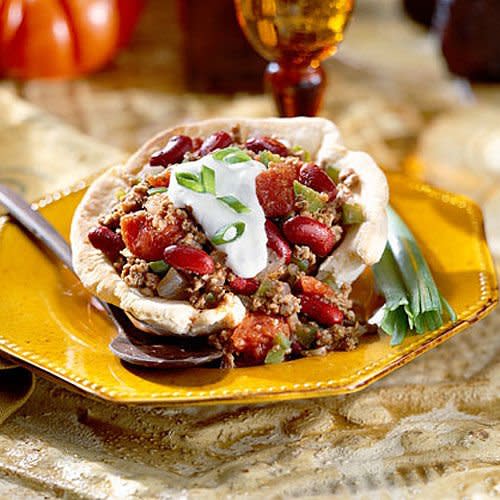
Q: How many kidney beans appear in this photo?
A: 10